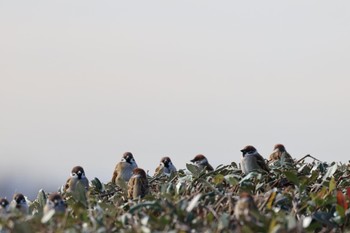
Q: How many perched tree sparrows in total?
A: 11